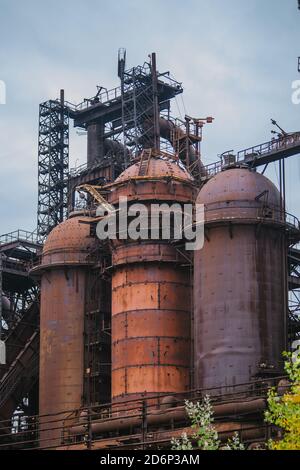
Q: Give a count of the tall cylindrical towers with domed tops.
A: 3